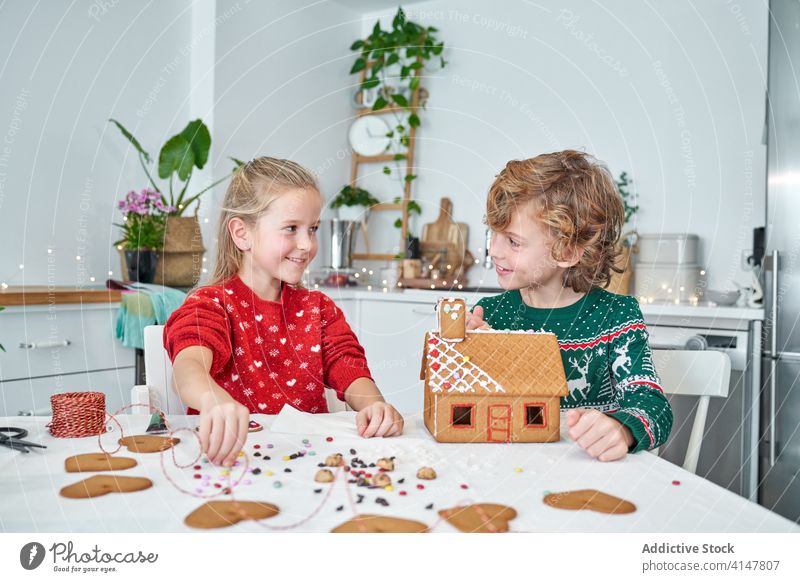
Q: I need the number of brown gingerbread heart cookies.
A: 7